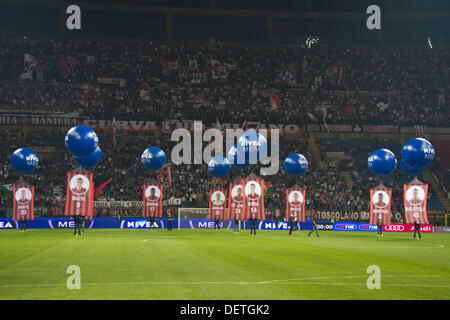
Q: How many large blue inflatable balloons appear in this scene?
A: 11